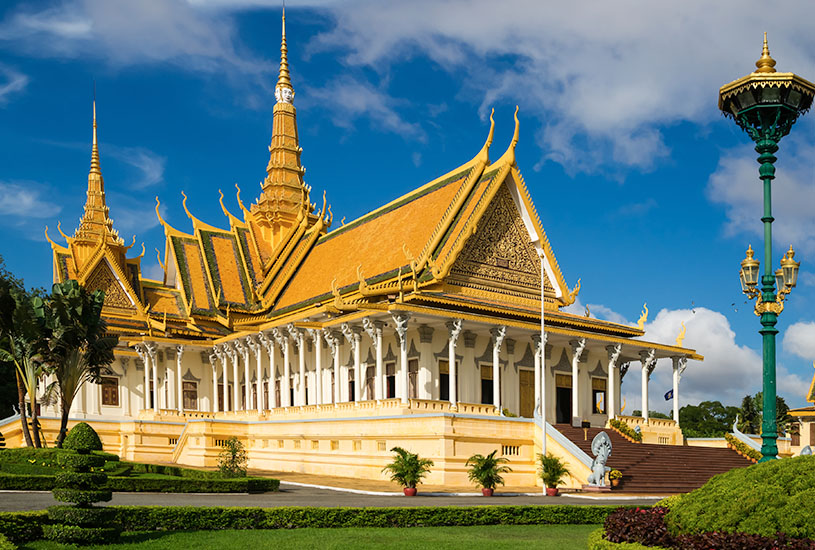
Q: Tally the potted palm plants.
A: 3